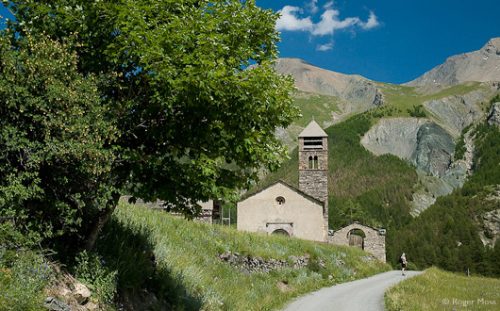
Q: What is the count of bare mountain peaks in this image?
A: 2